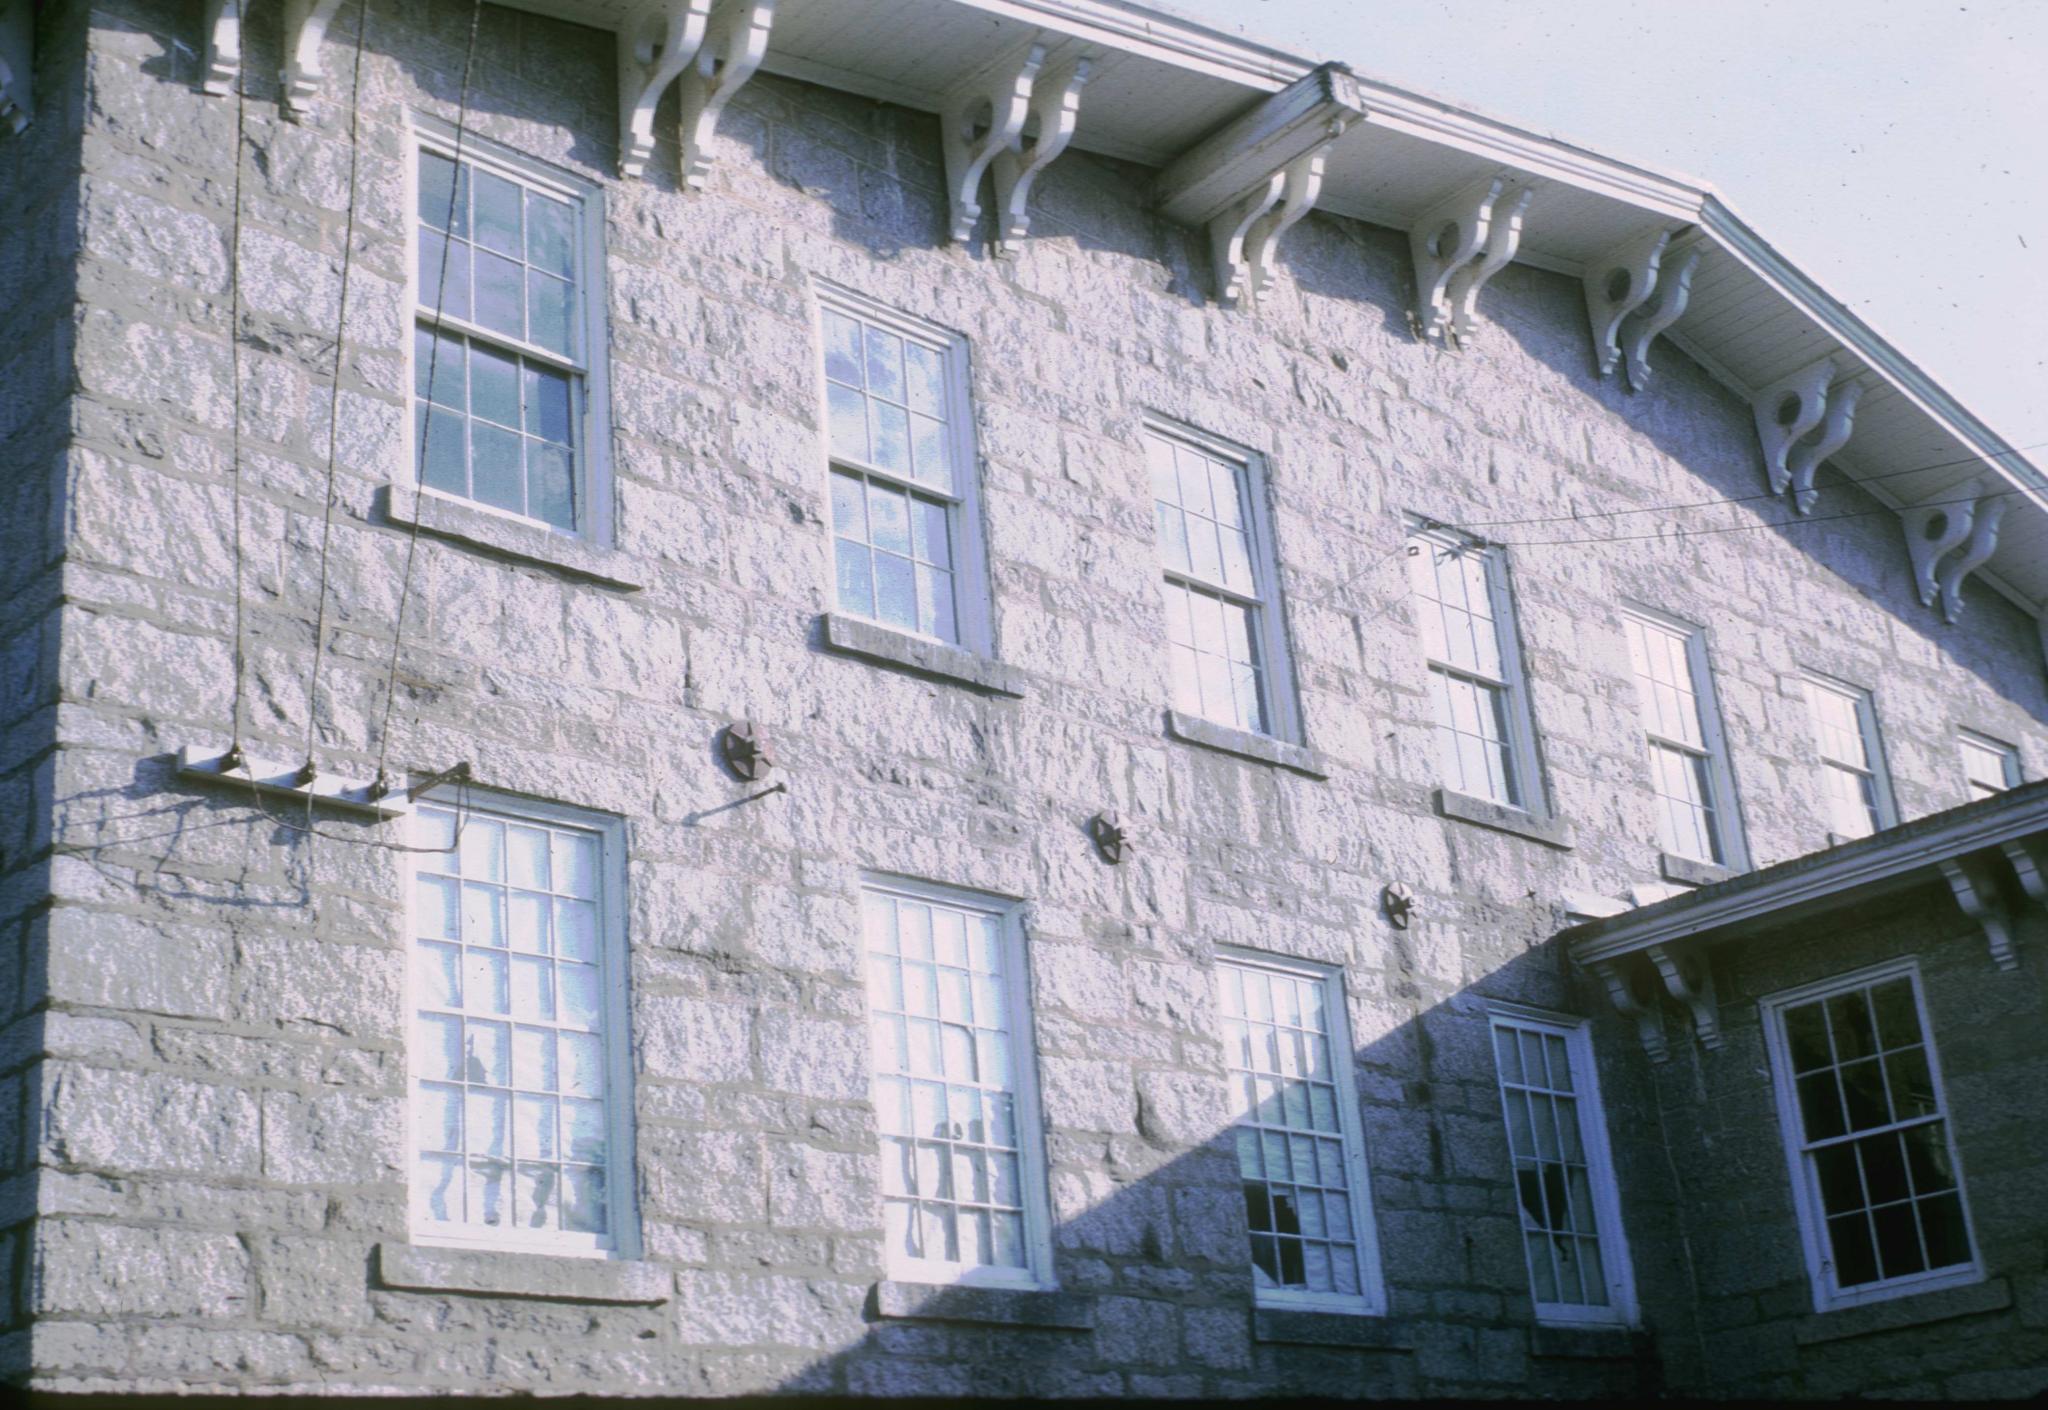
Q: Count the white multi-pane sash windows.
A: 12